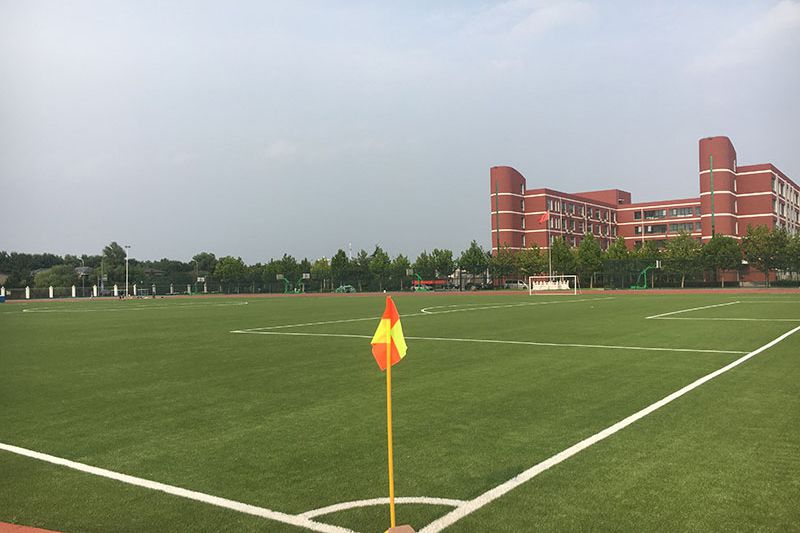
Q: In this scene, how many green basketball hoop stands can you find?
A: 5